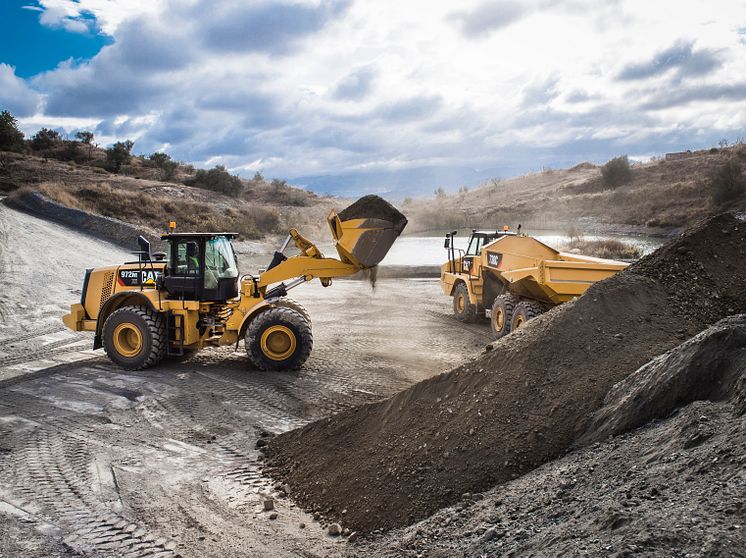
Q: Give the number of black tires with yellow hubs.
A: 5